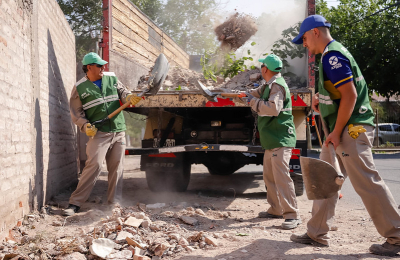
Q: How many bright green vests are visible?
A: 3